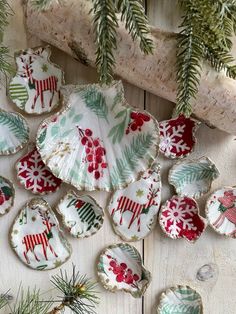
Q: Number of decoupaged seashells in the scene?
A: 14